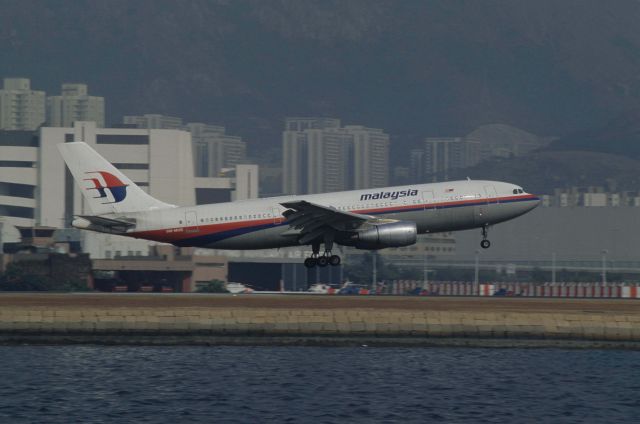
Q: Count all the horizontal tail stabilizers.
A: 1